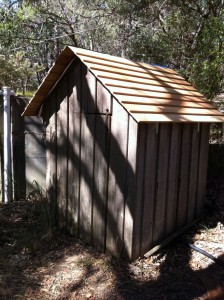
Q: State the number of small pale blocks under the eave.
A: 2